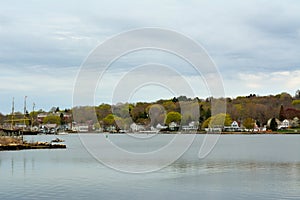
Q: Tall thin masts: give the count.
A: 3